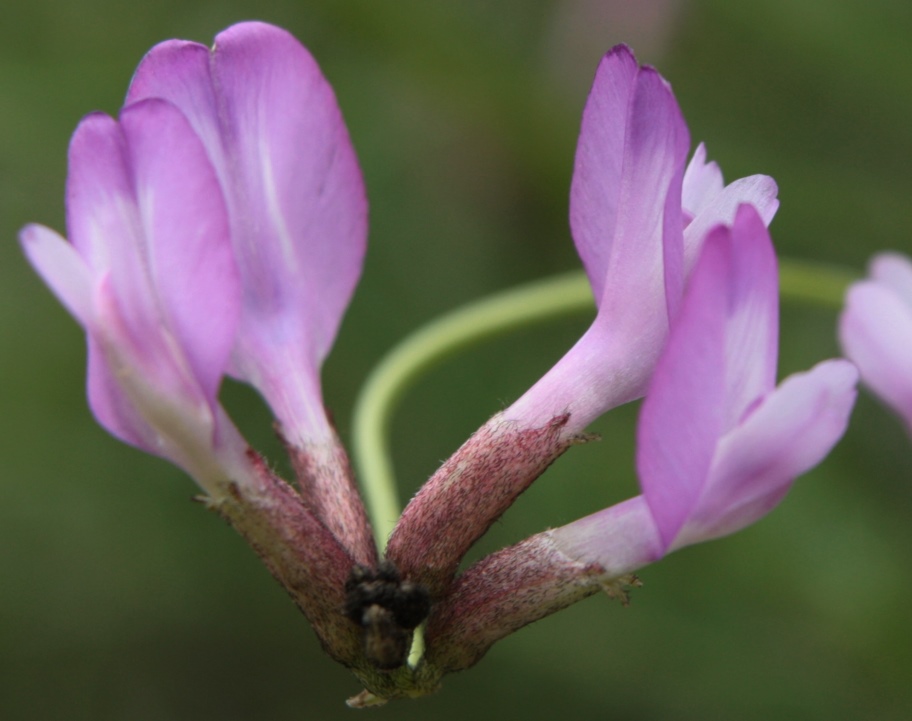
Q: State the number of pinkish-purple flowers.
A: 5